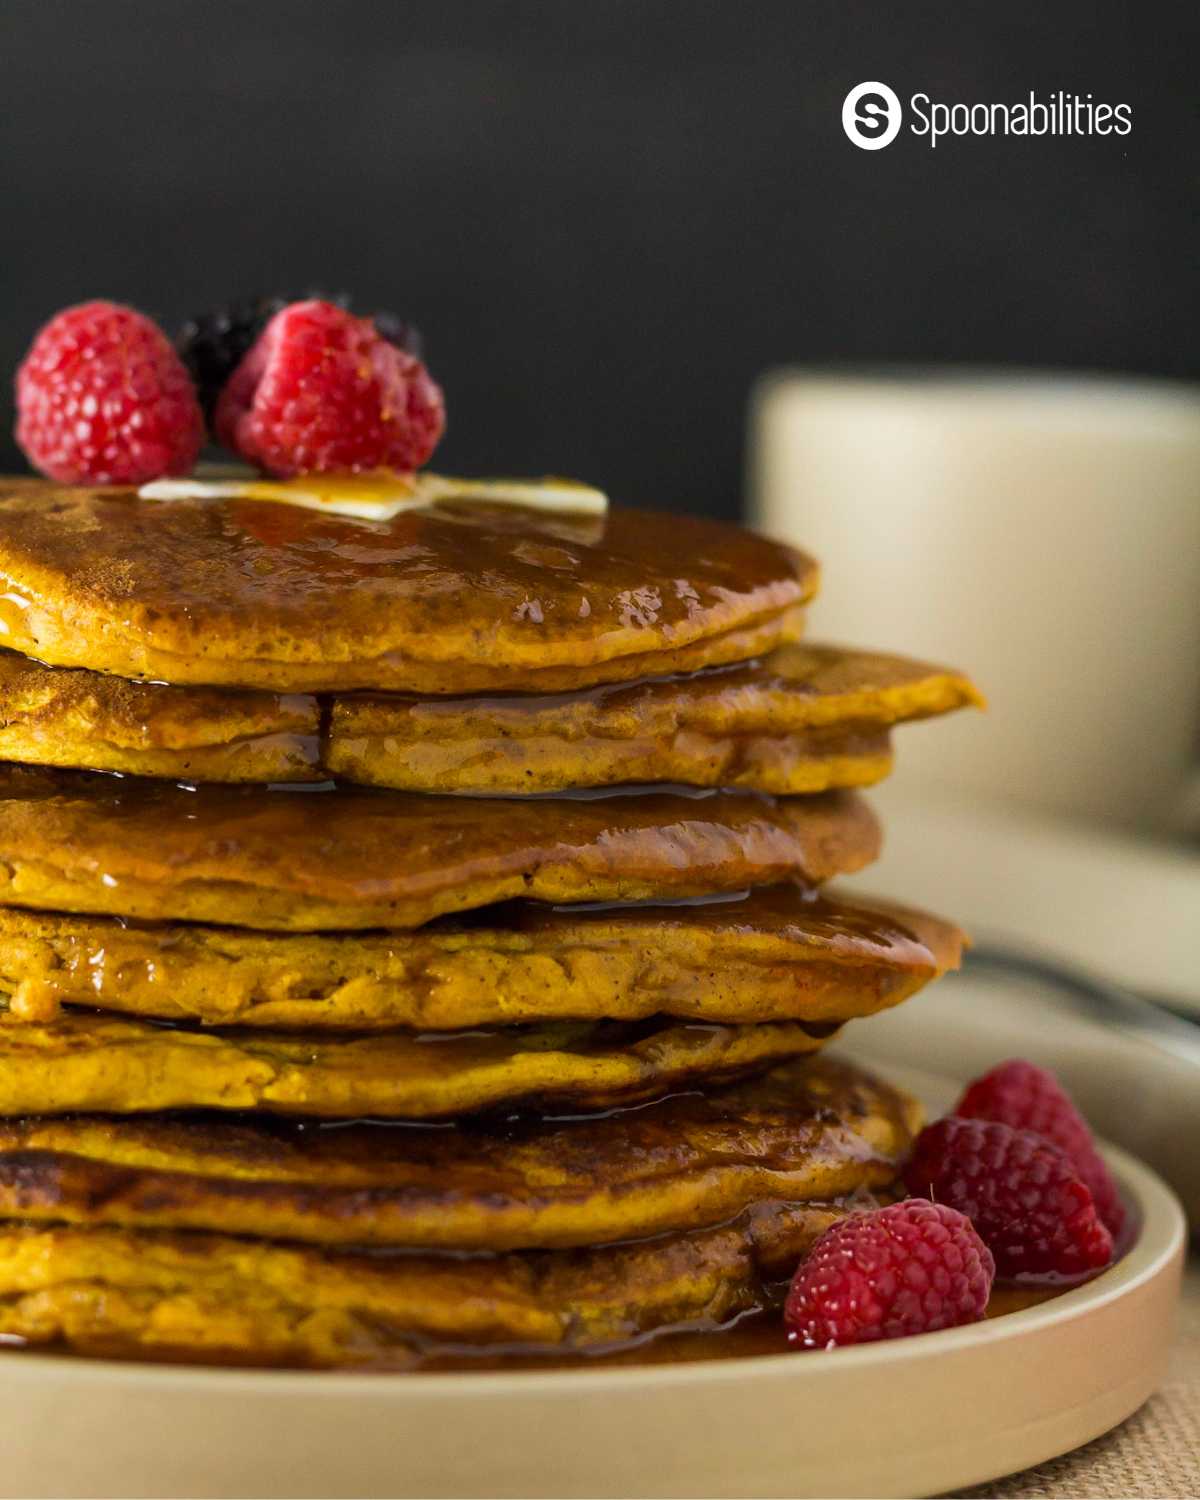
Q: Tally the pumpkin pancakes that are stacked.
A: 7